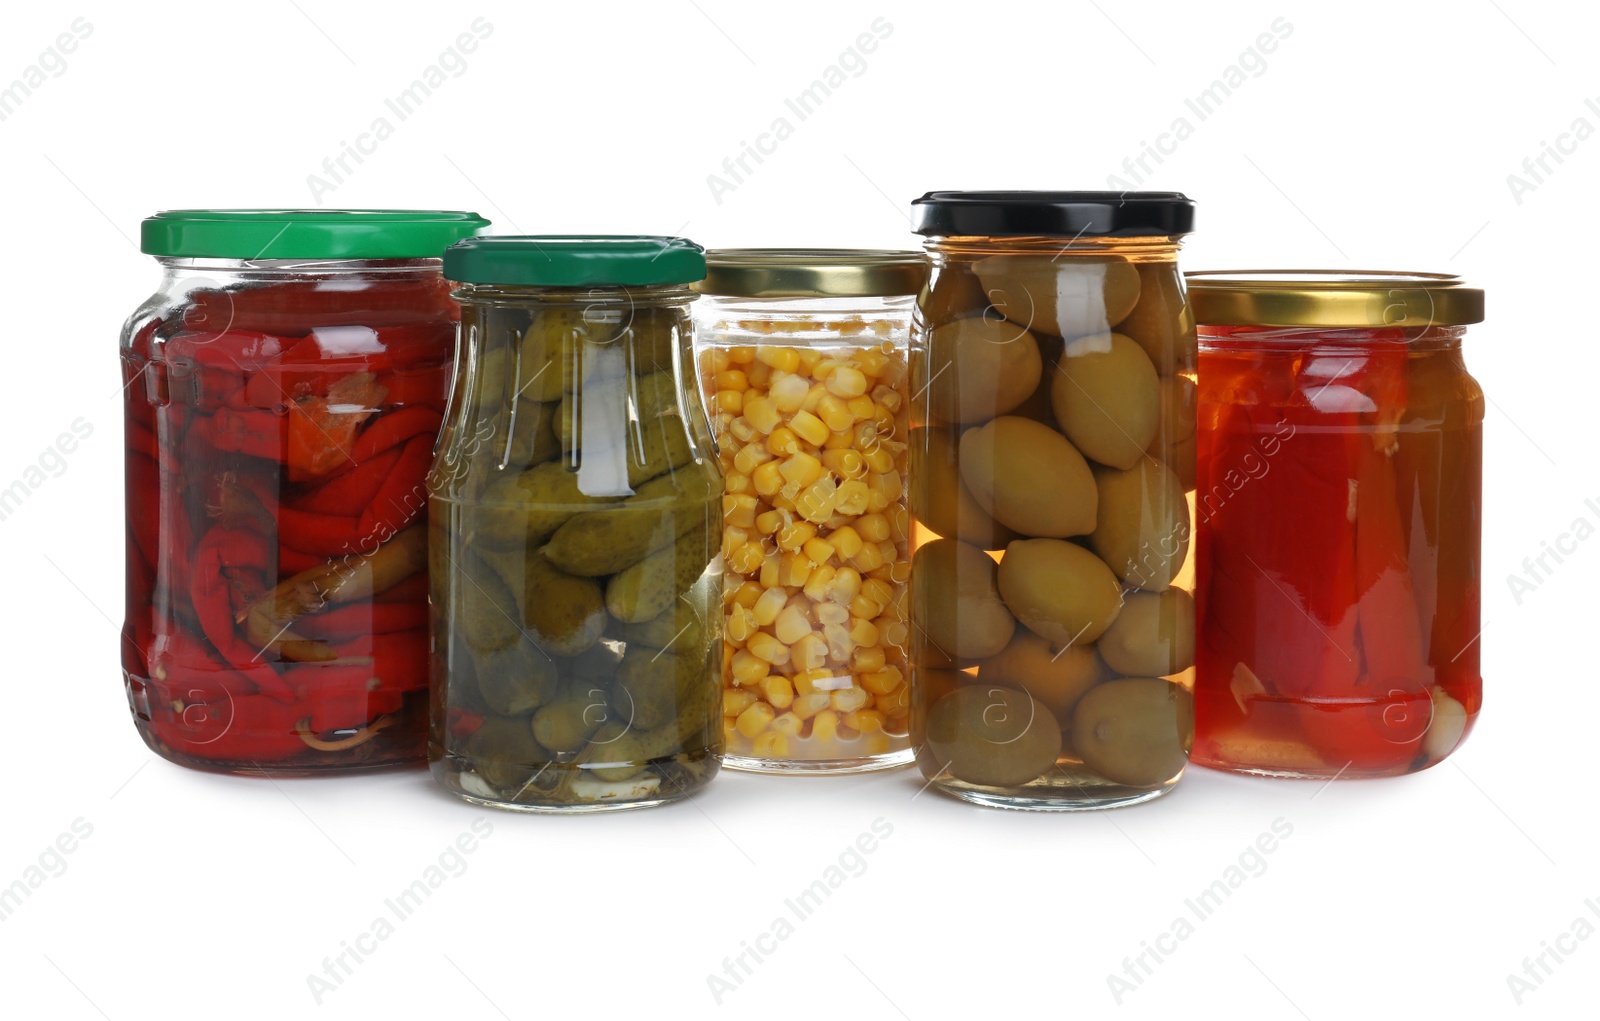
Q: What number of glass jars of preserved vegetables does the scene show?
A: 5